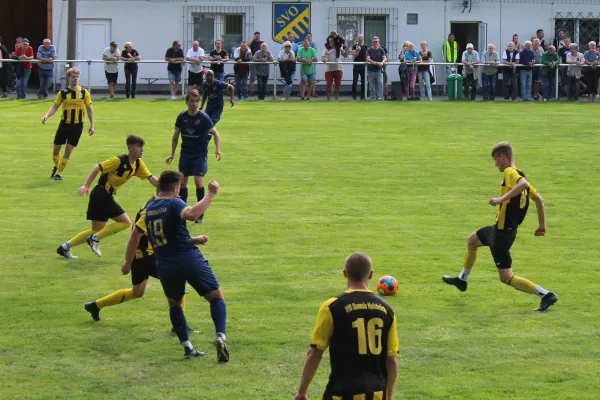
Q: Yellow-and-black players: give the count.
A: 5